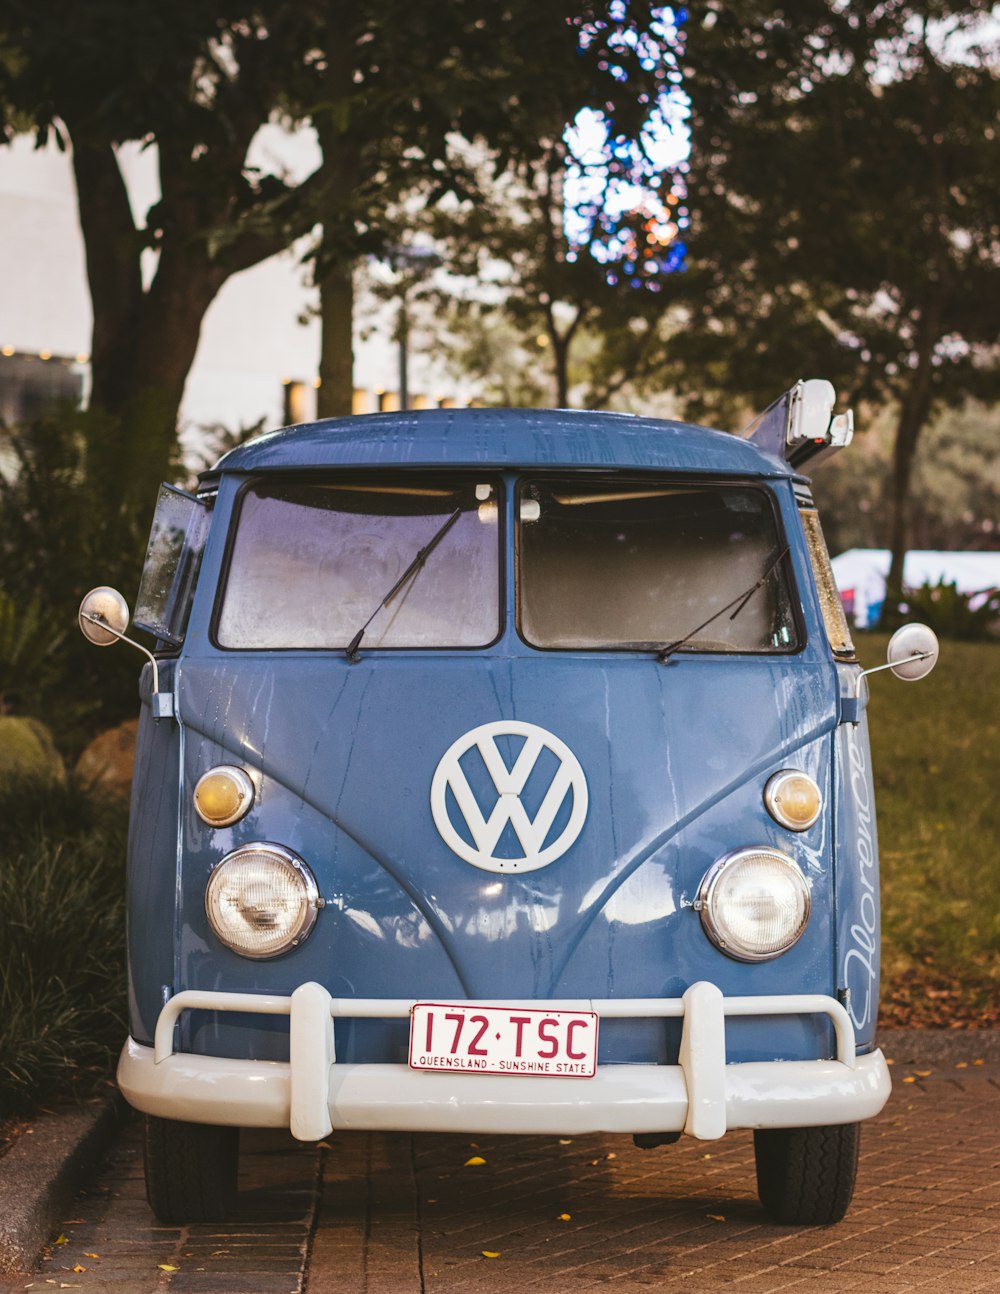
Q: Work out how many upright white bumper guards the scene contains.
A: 2